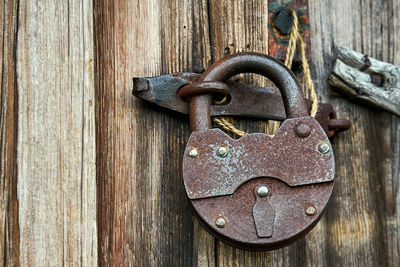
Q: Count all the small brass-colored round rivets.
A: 6